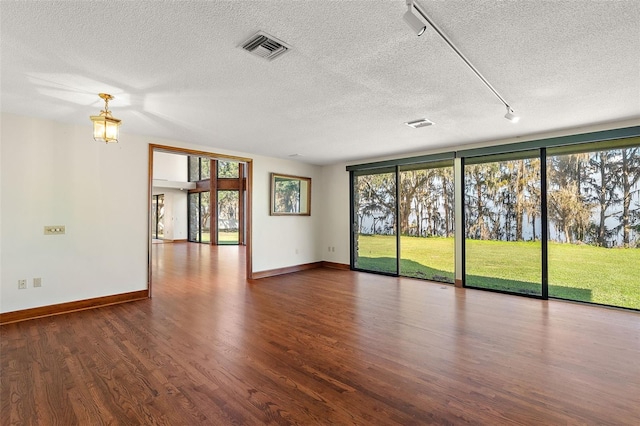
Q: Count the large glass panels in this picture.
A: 4